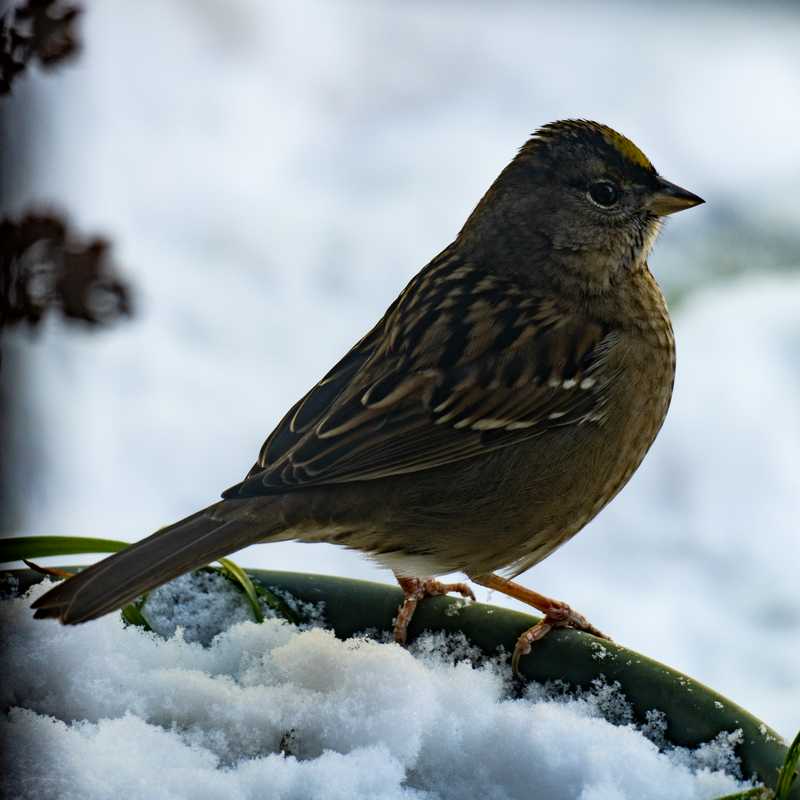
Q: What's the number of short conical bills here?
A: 1